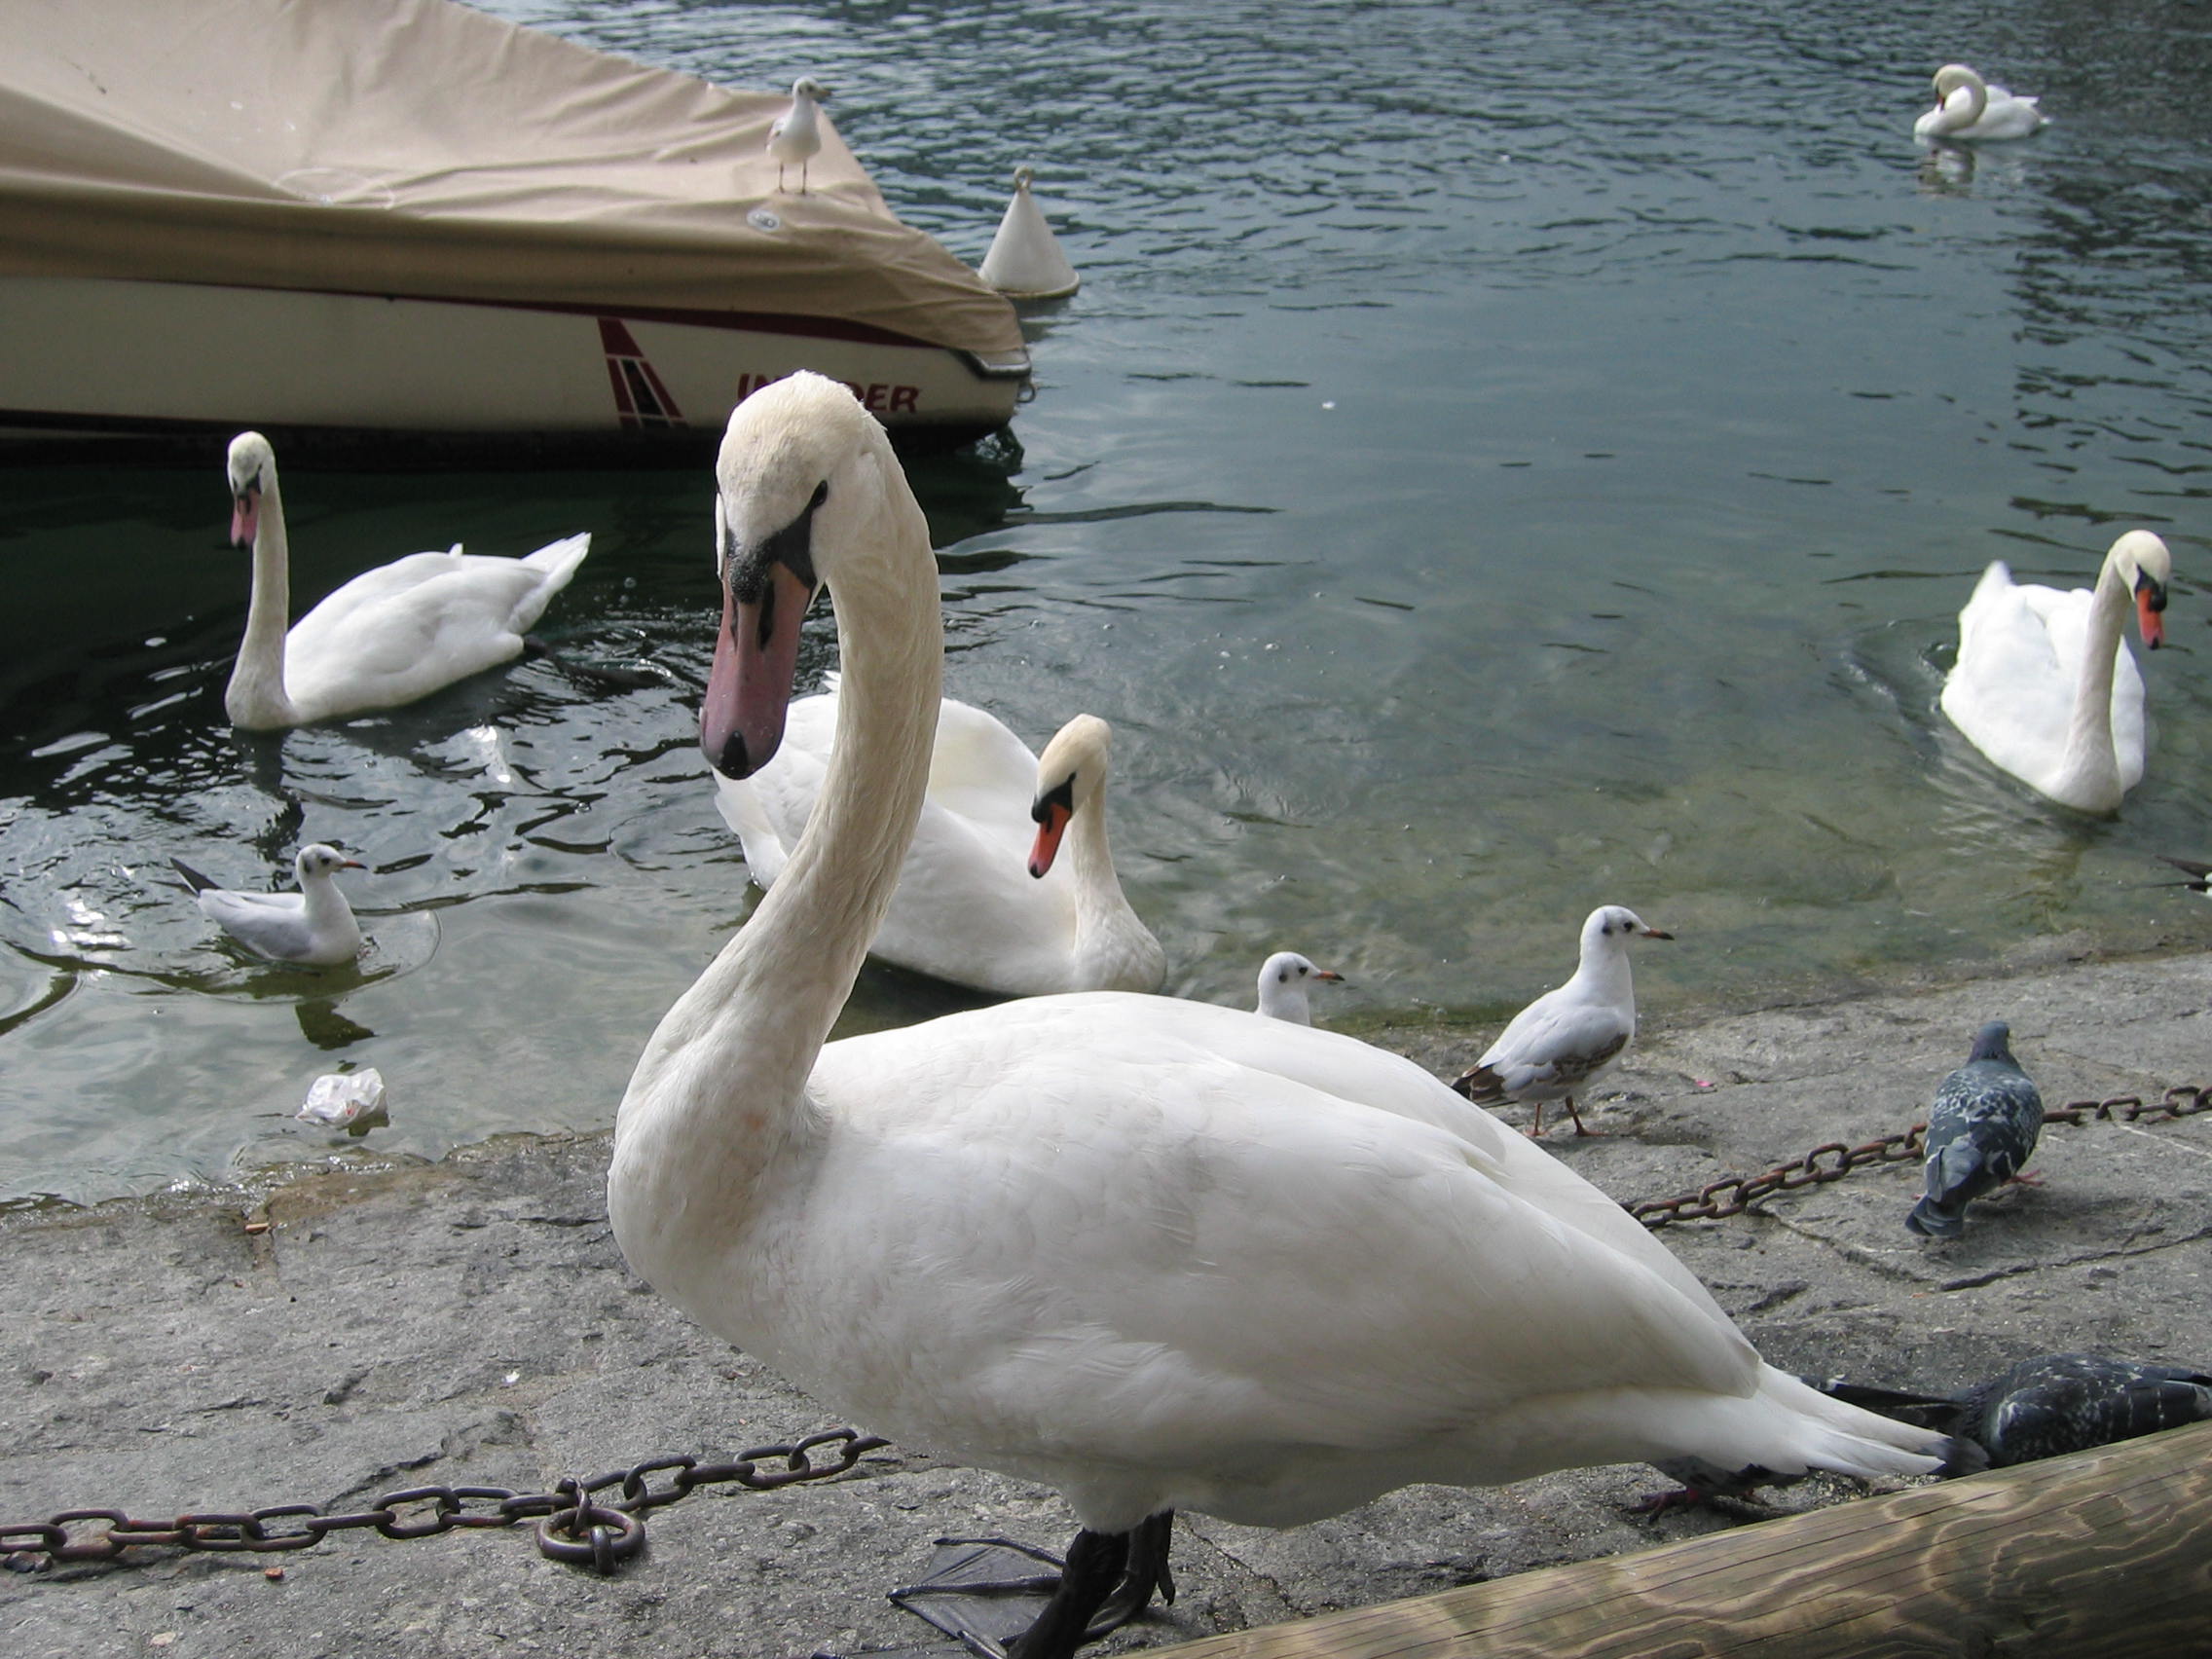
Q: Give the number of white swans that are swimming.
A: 4